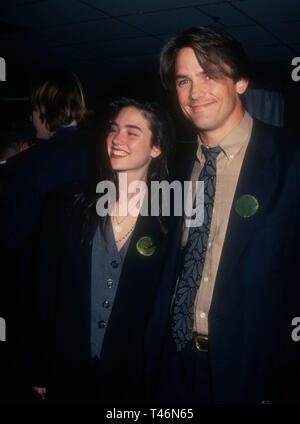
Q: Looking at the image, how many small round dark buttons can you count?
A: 4